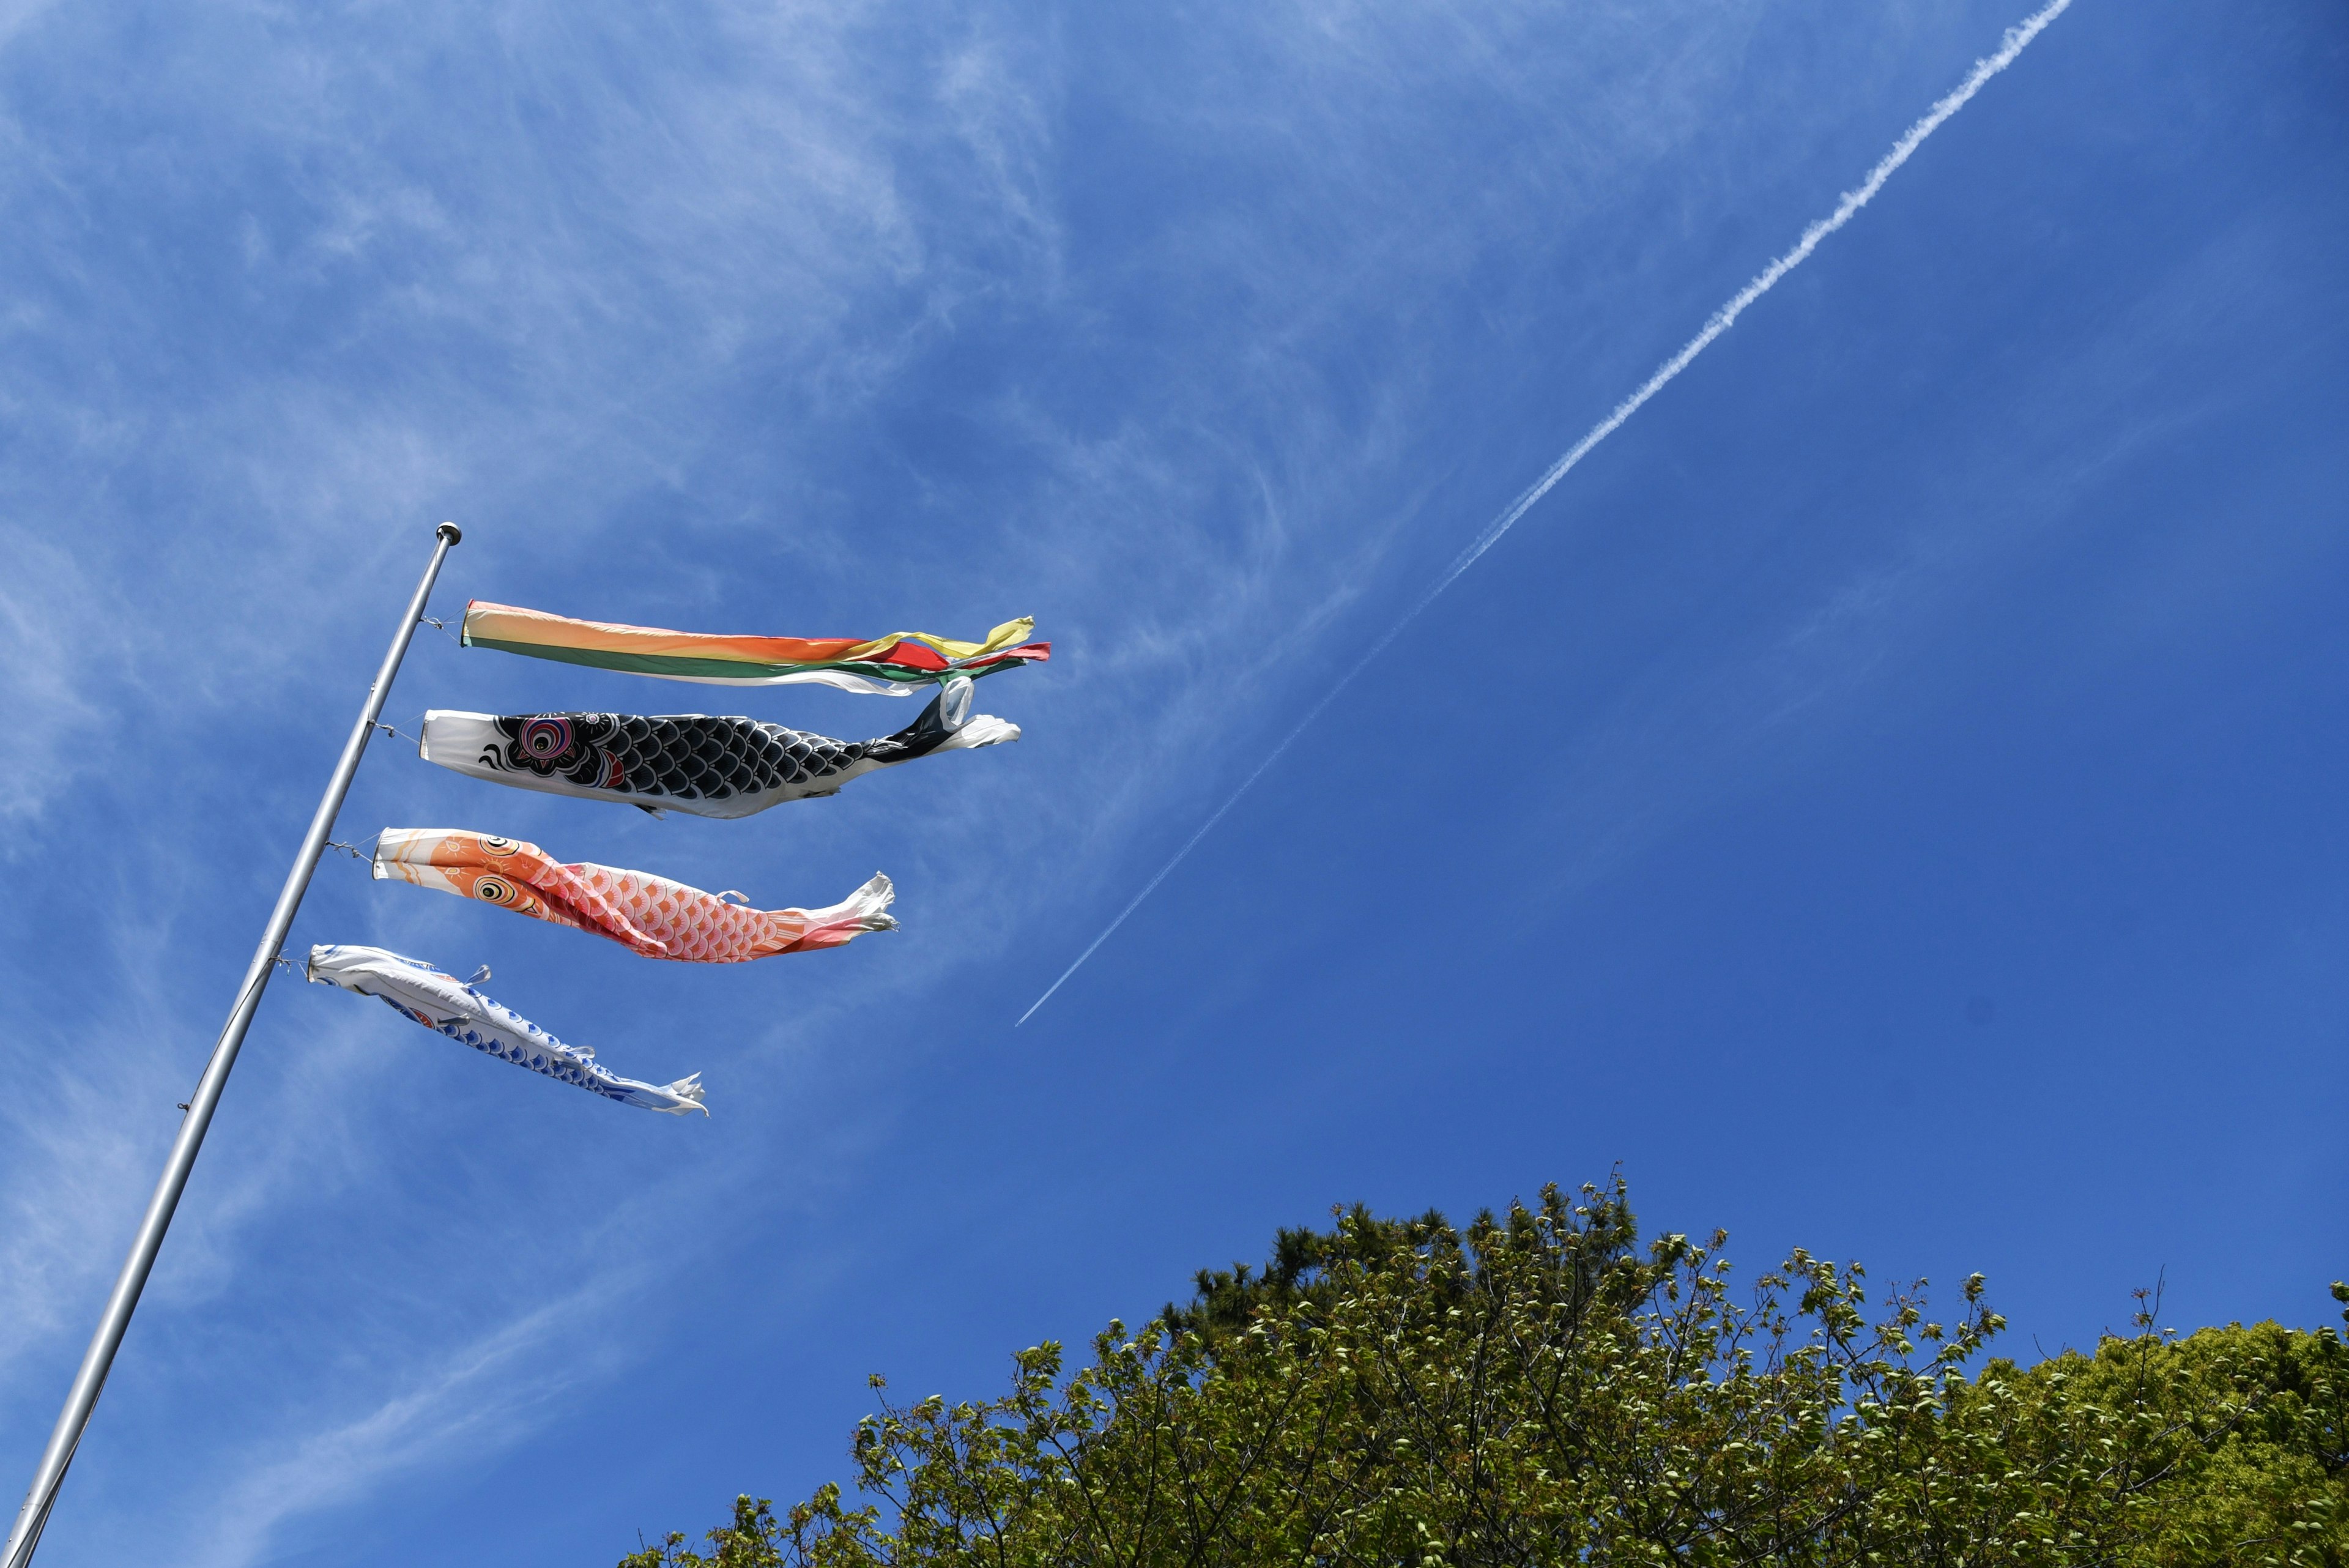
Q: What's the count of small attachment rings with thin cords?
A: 4